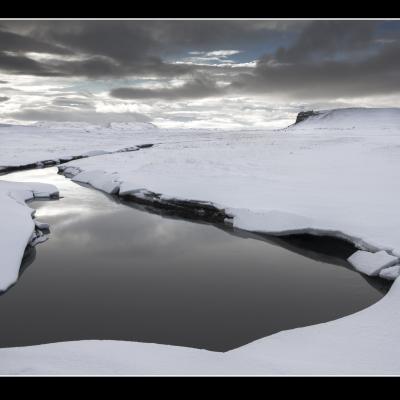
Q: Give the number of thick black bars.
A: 2